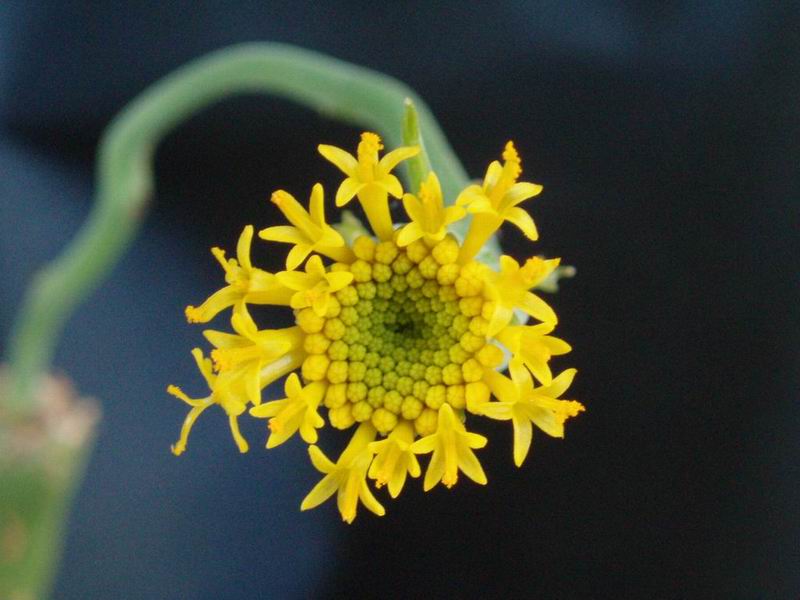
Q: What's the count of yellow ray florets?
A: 15